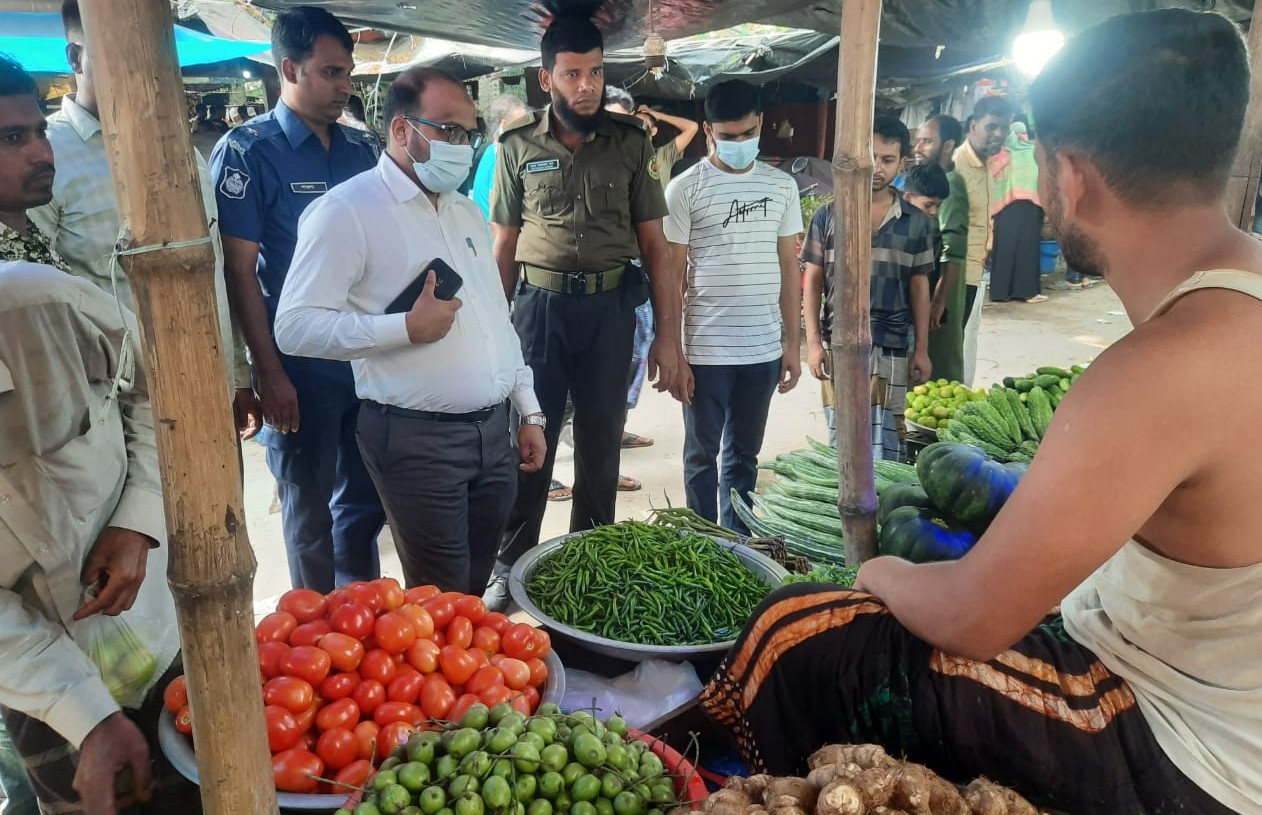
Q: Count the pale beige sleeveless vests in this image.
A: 1